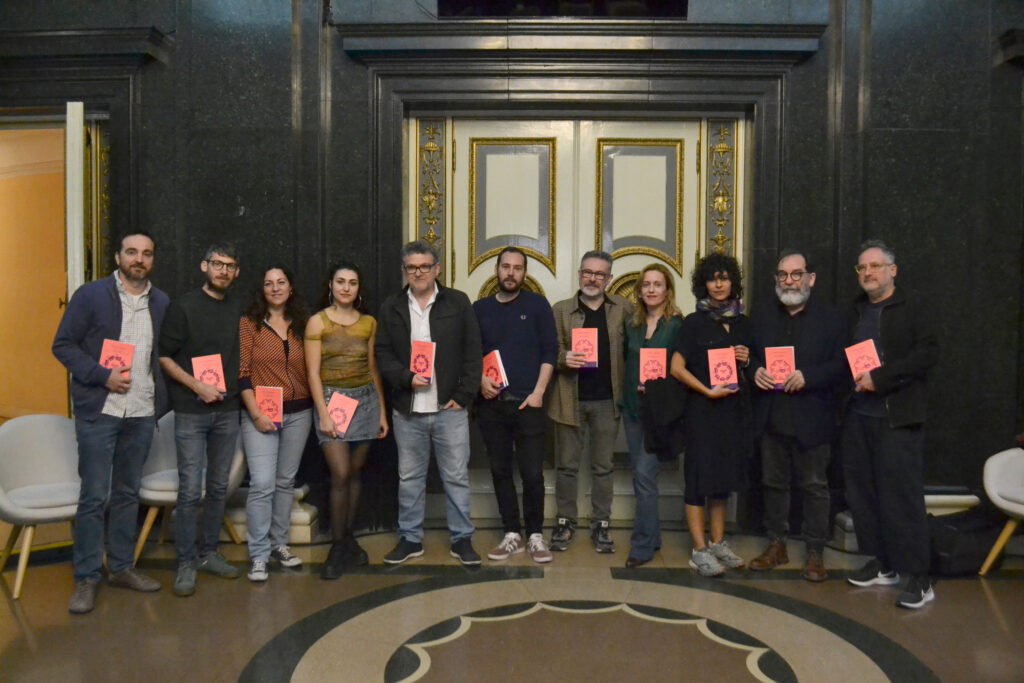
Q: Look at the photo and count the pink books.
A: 11